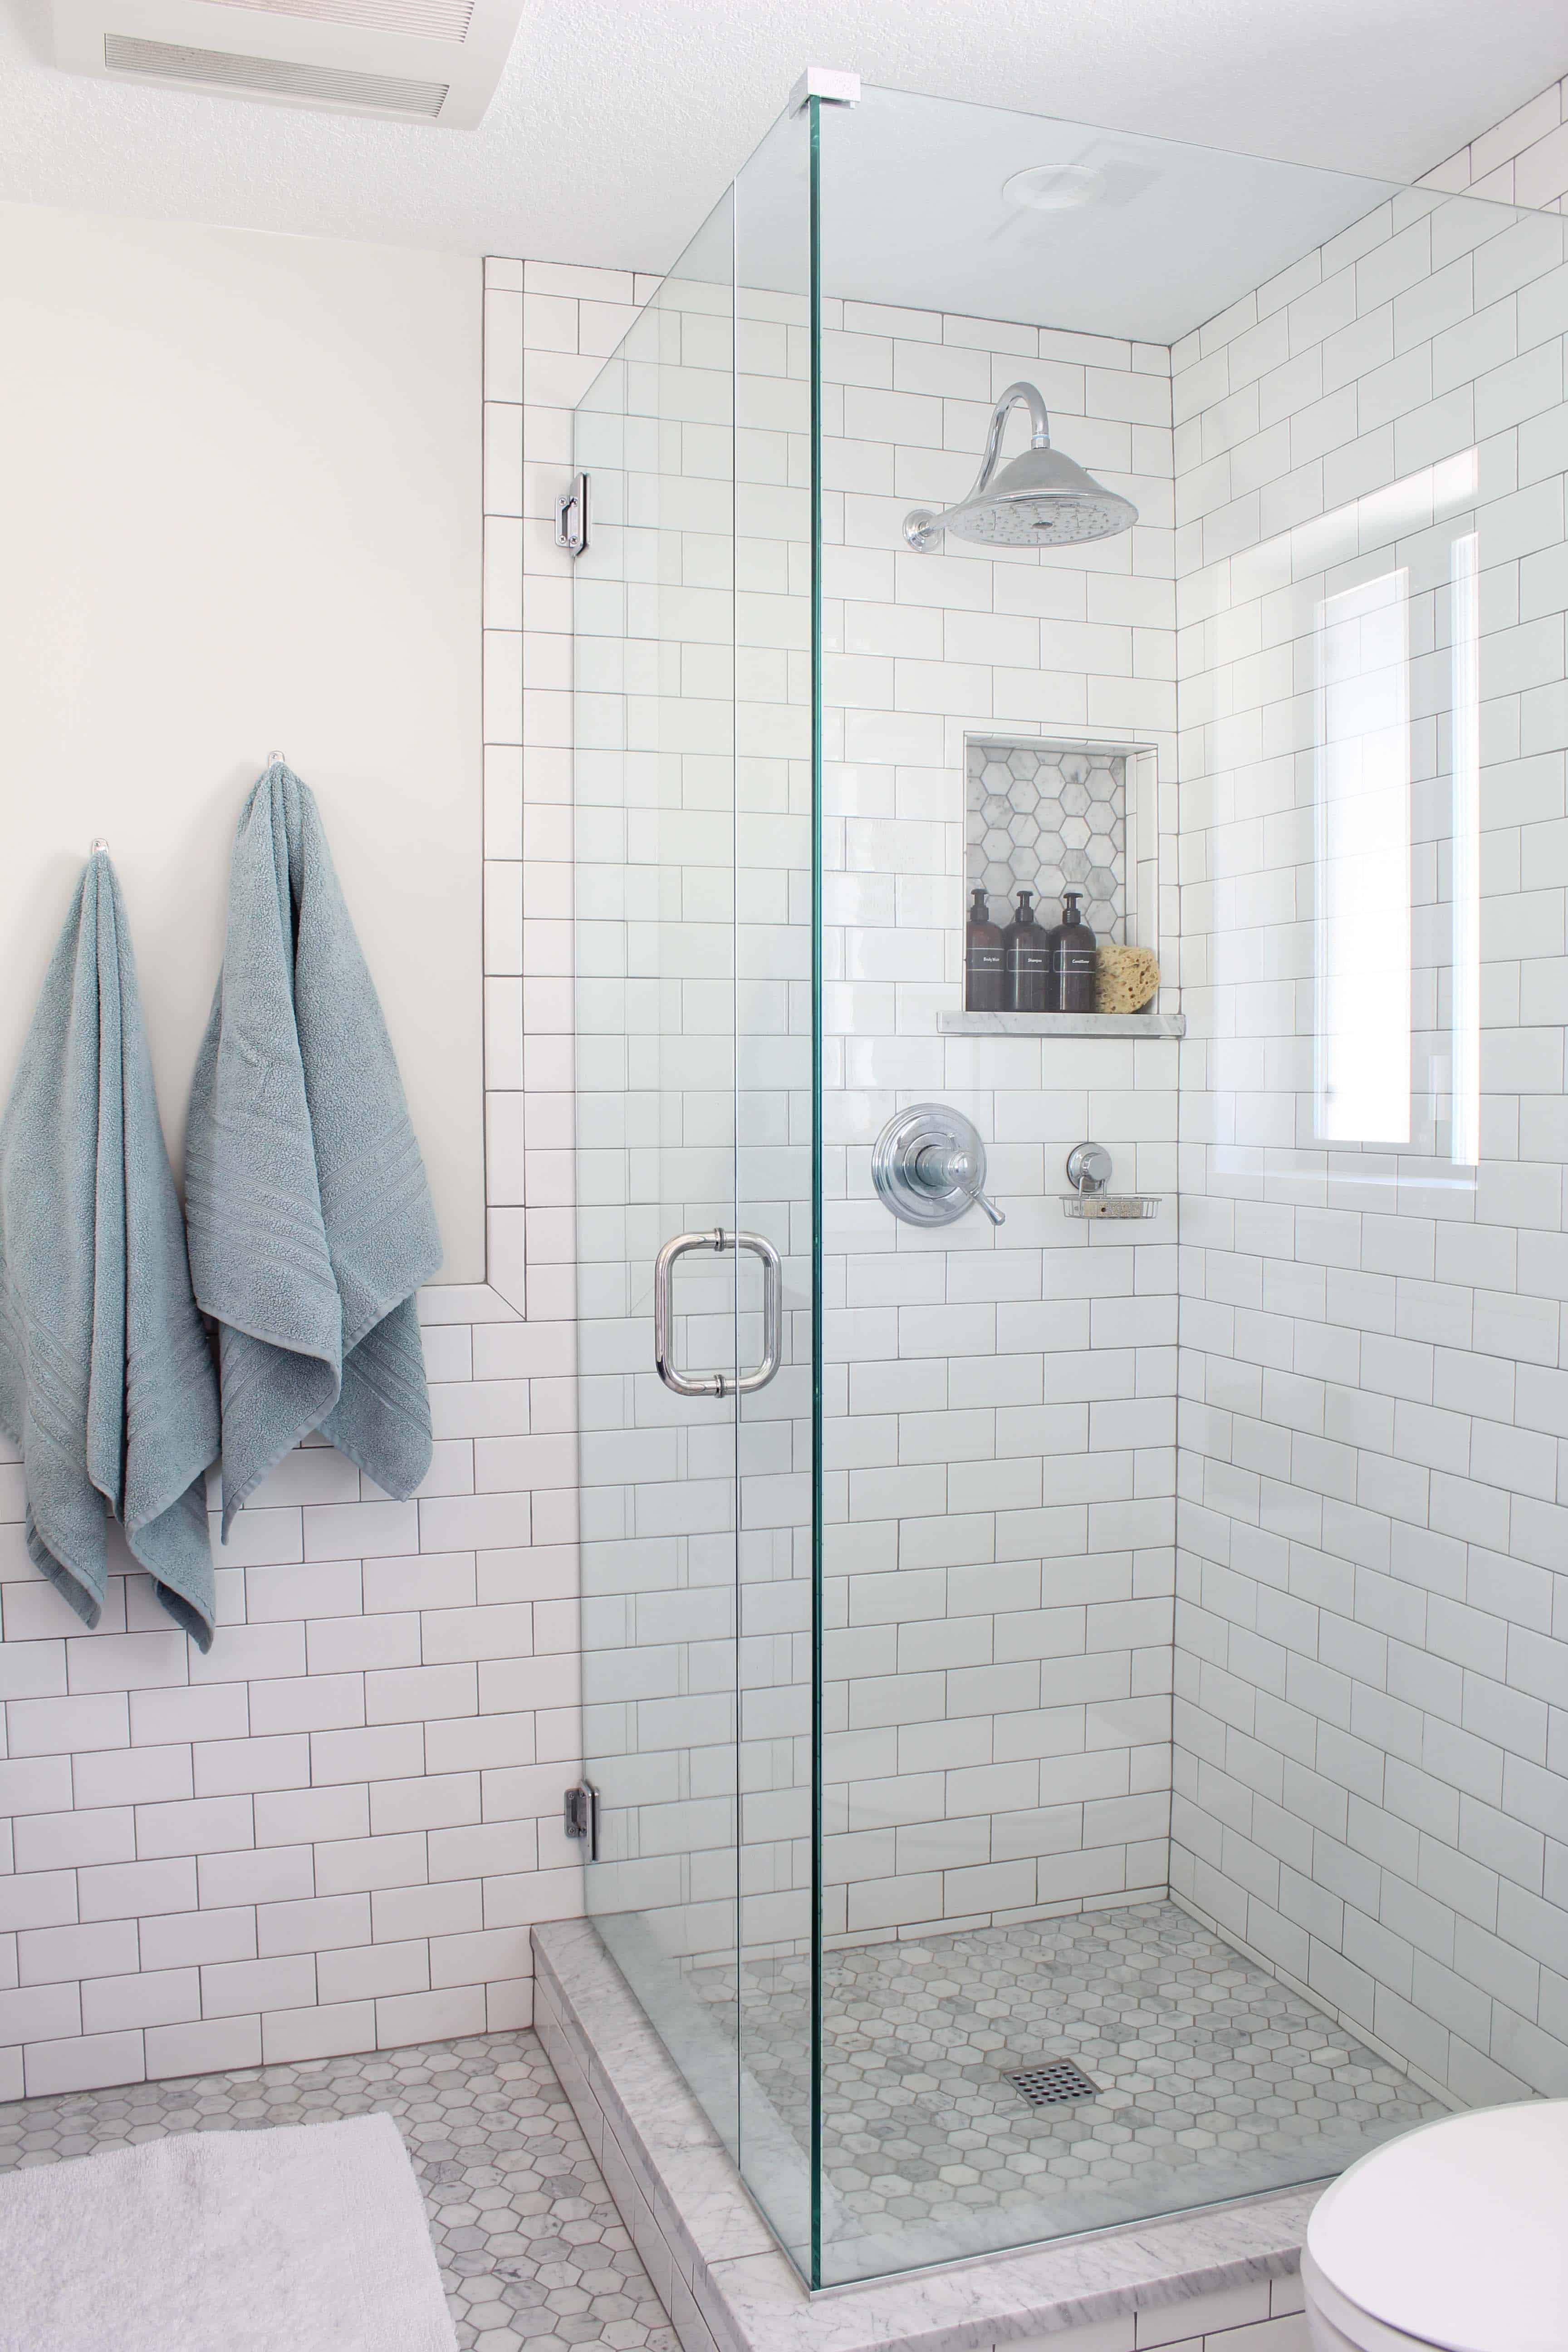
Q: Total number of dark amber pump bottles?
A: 3